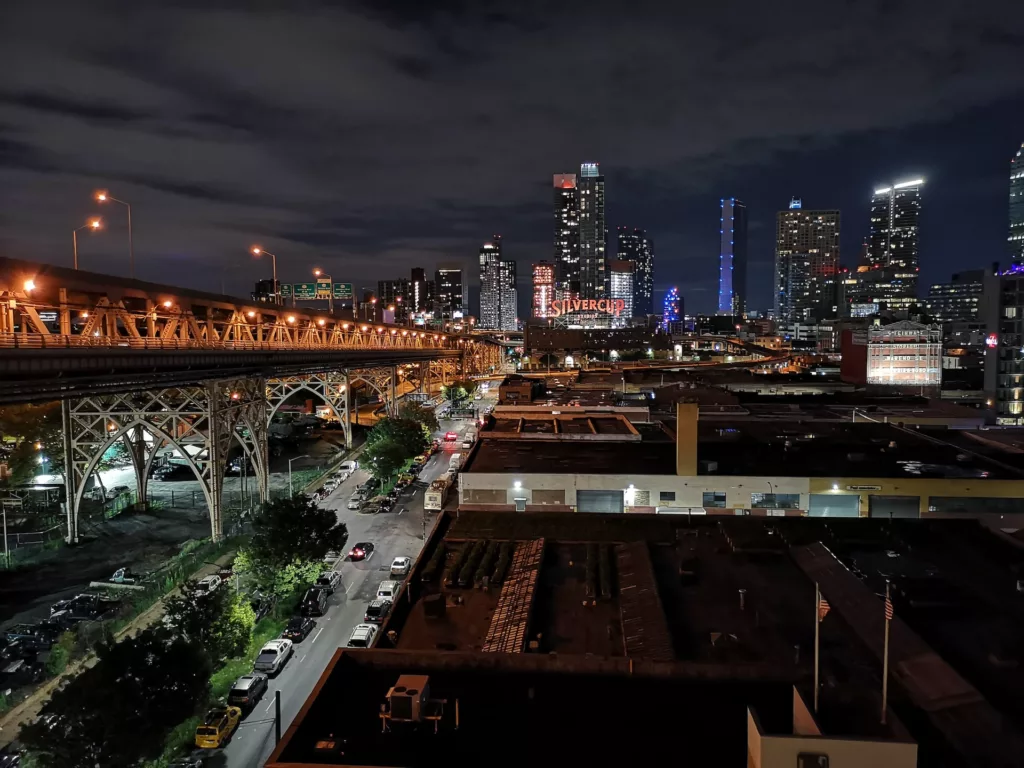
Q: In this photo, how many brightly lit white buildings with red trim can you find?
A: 1